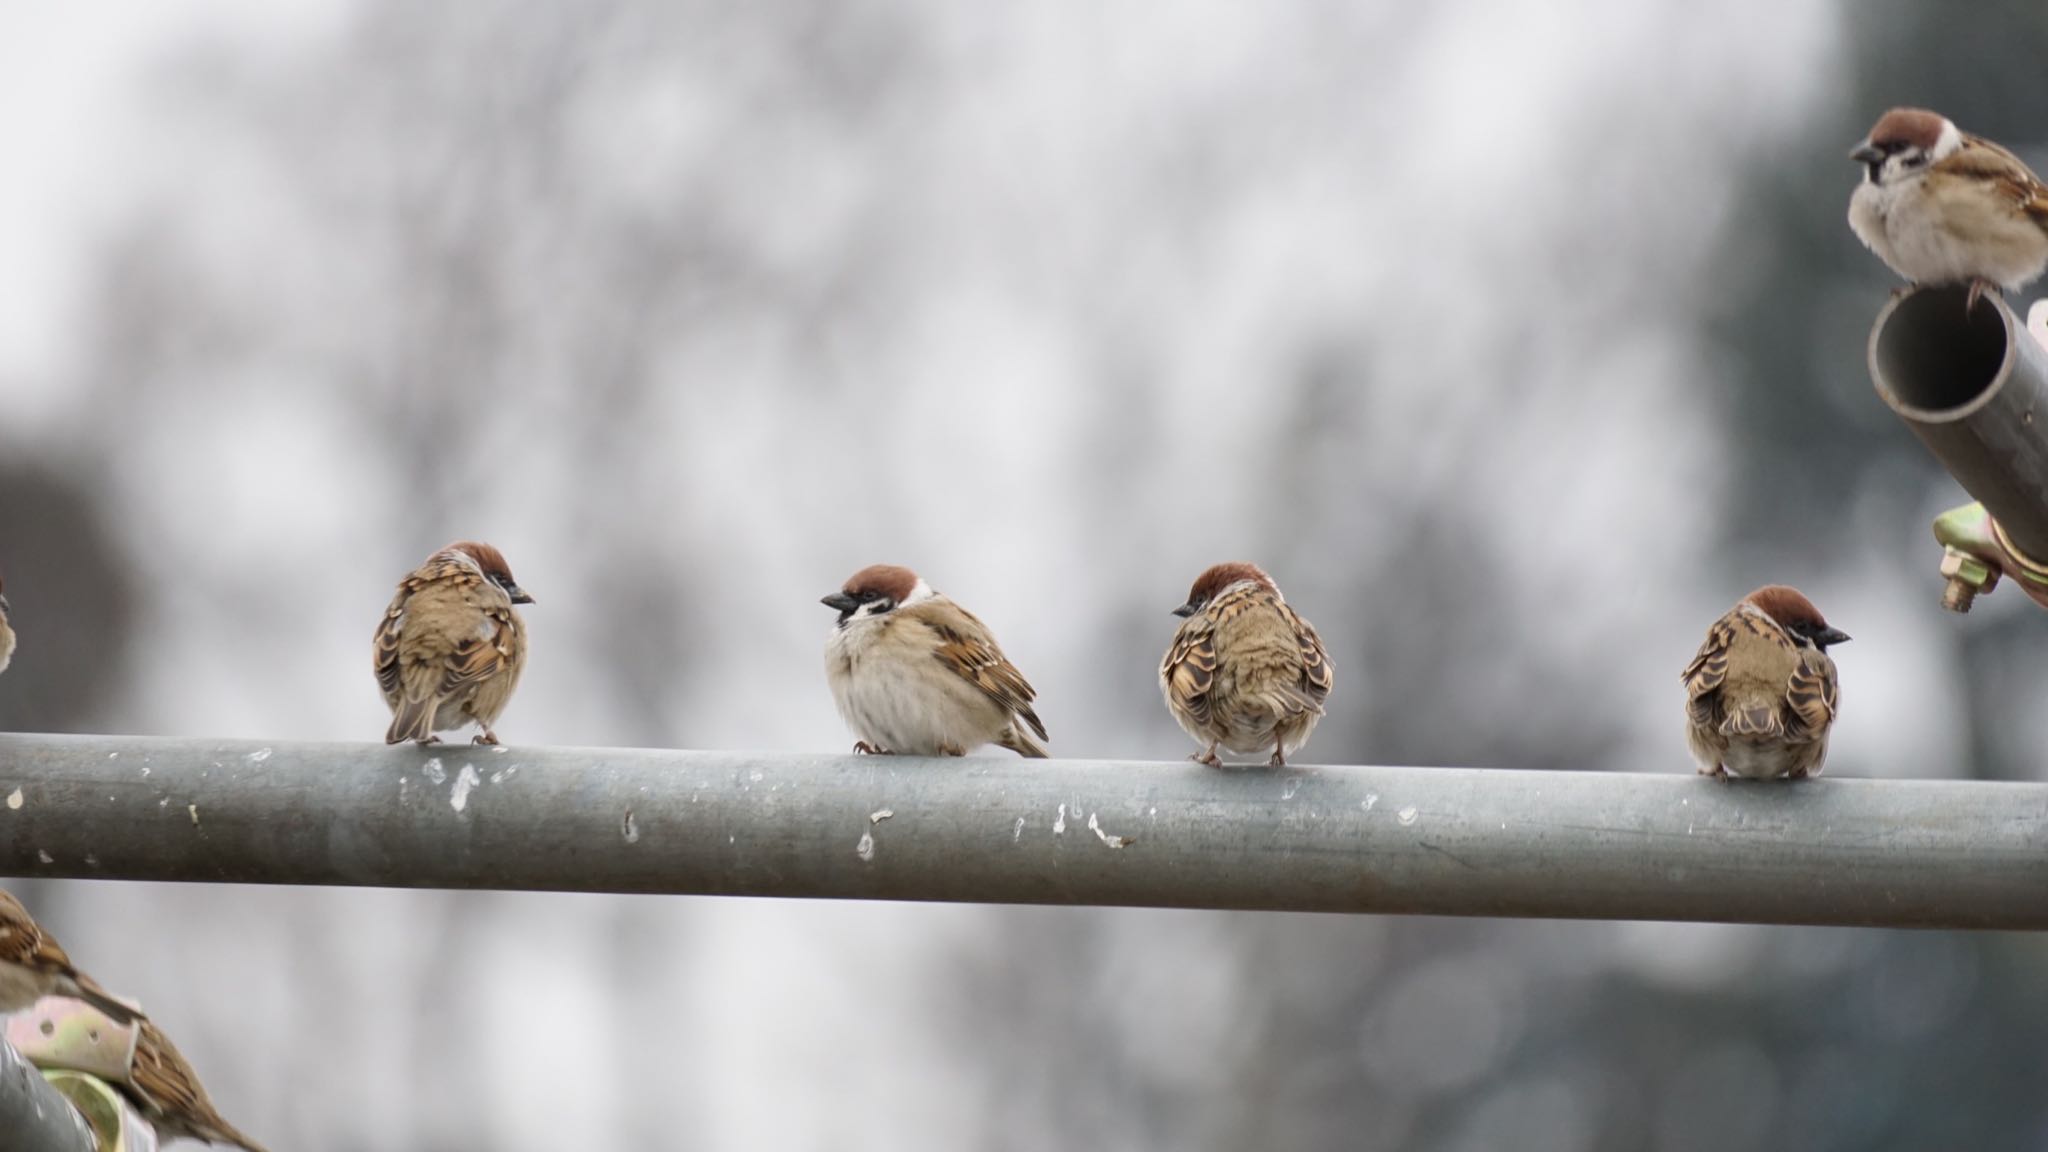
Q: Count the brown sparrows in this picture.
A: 8